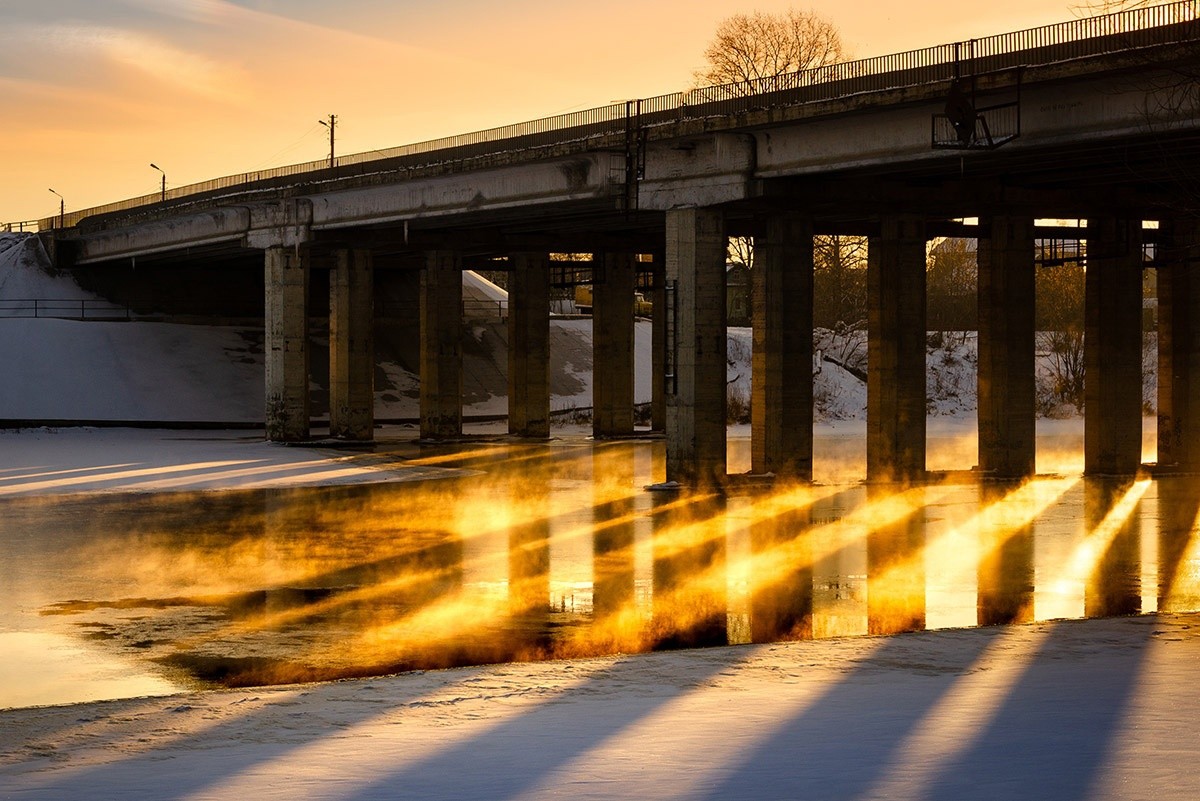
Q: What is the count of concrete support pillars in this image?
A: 12